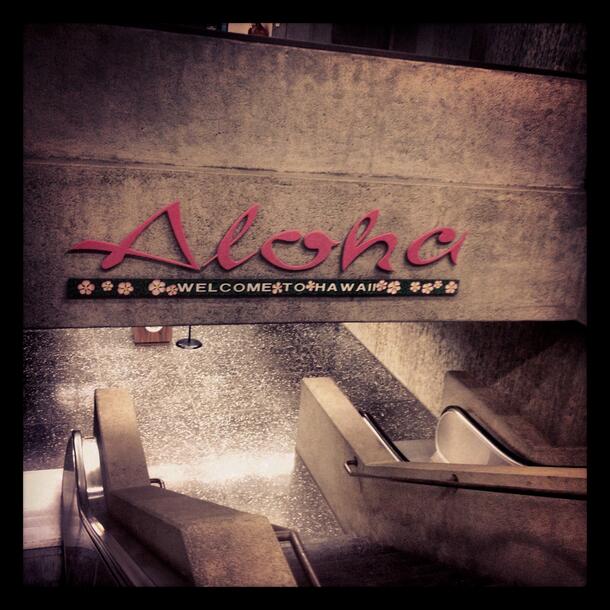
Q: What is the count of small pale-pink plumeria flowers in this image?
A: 13